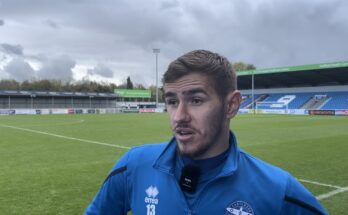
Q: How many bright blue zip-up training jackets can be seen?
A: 1